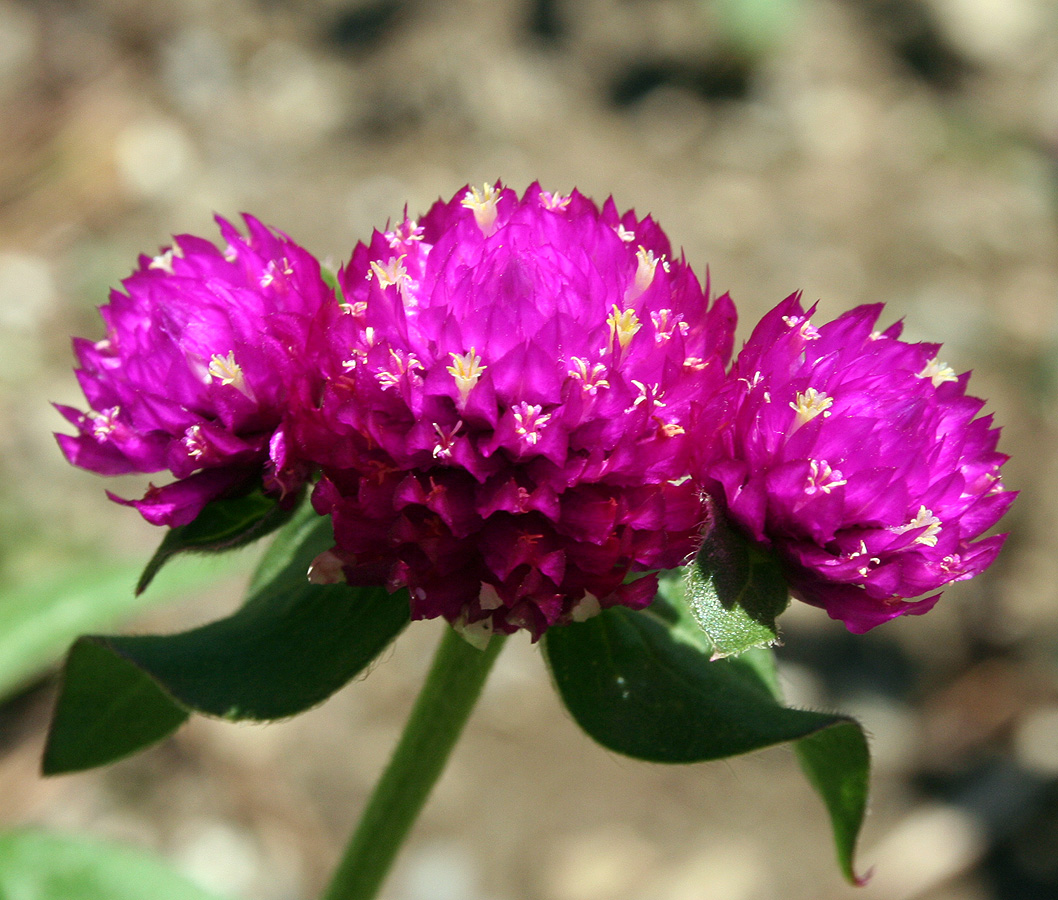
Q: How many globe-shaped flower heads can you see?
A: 3